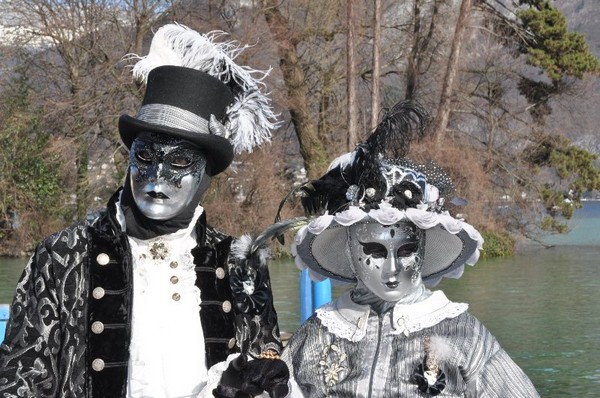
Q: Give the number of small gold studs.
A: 3